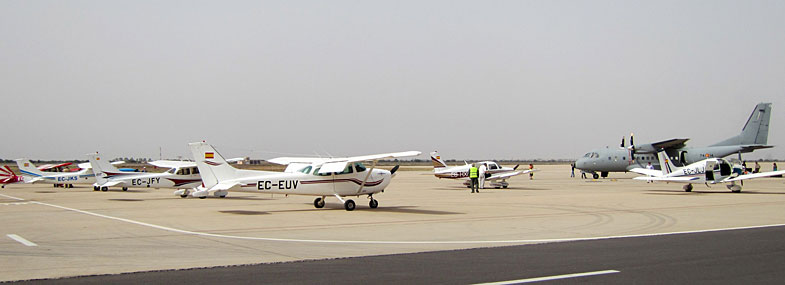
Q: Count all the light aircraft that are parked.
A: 6